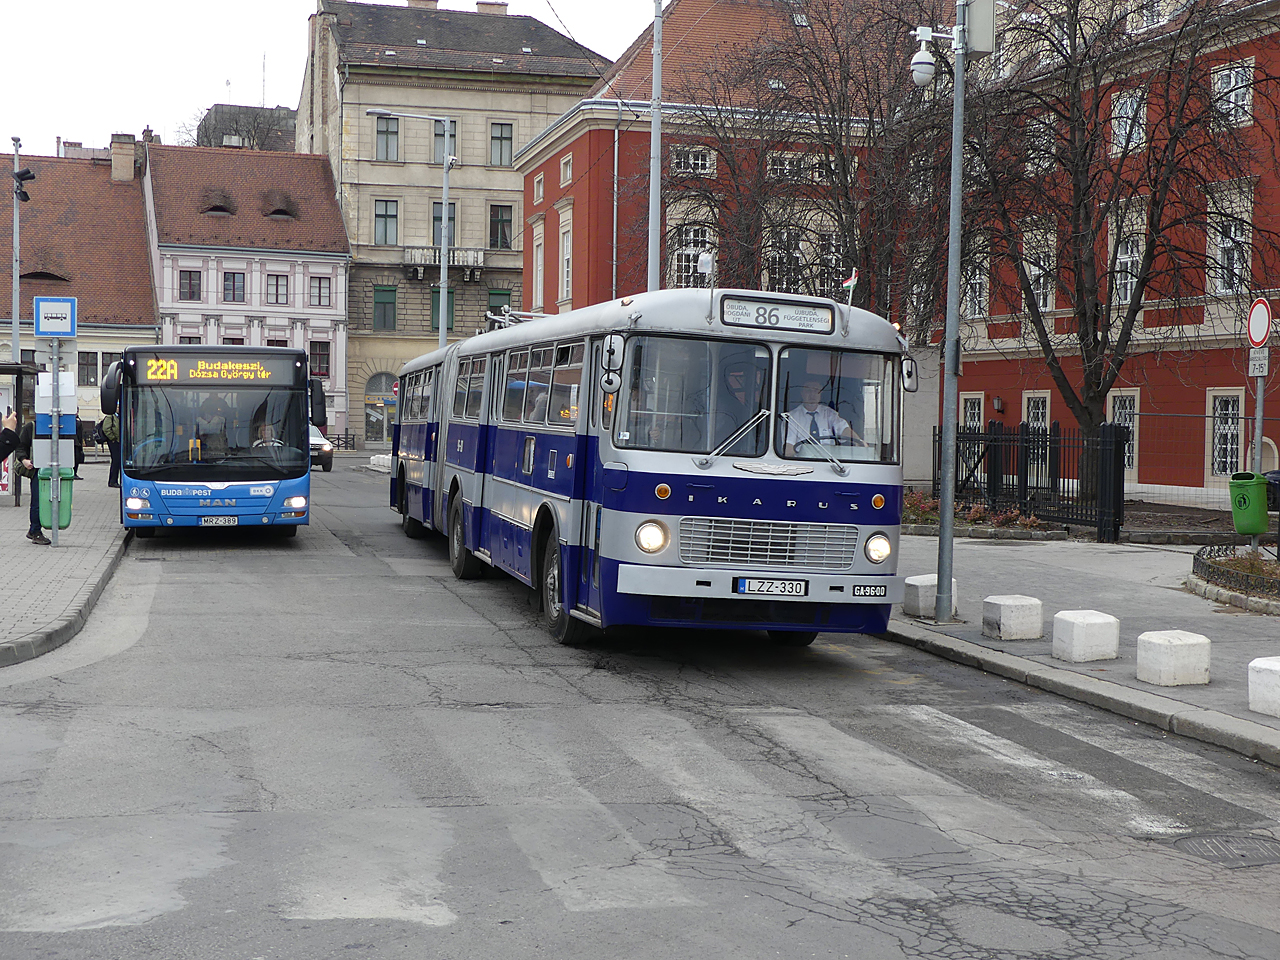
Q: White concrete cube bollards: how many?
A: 5